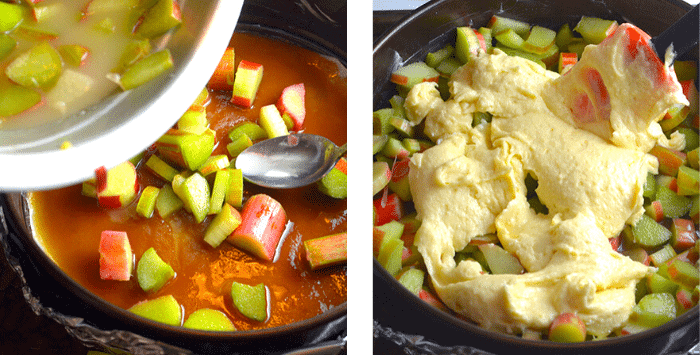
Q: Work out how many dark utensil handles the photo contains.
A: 1